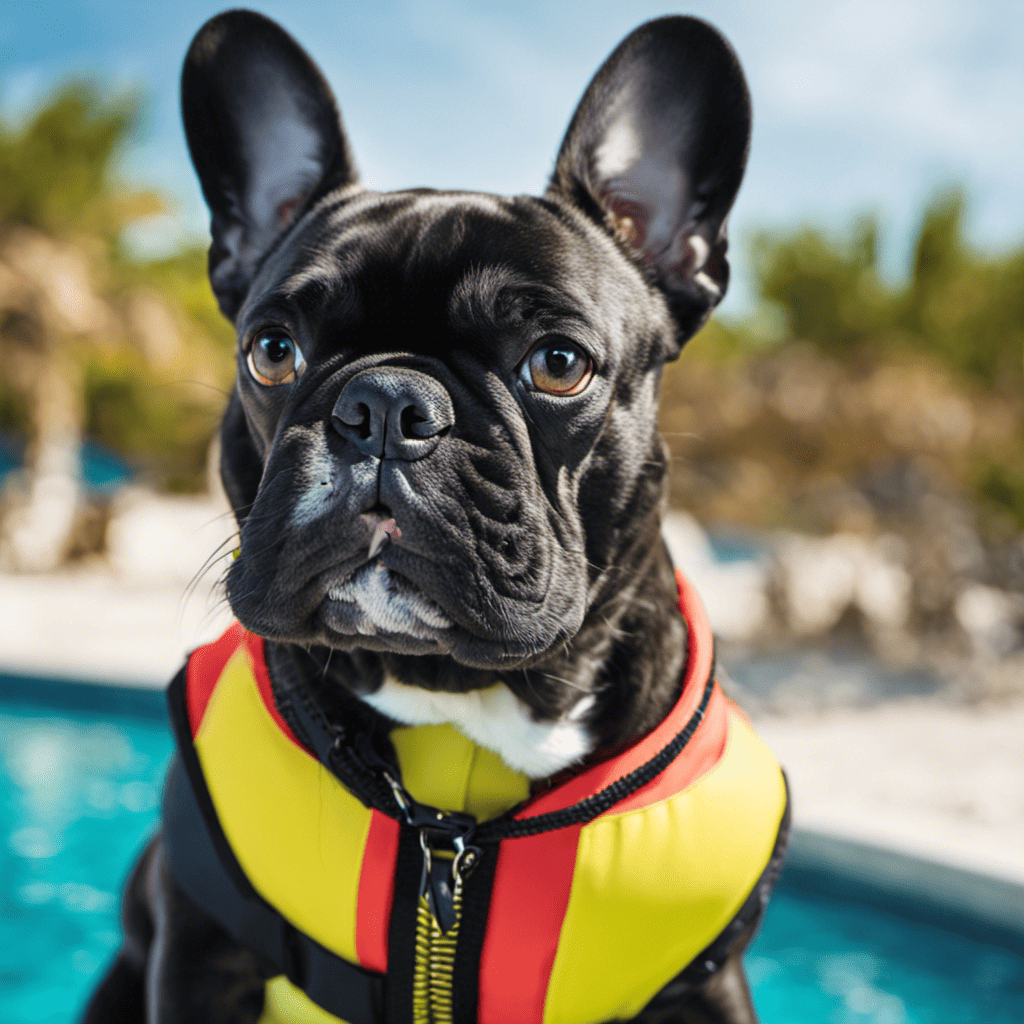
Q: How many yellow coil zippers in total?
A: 1